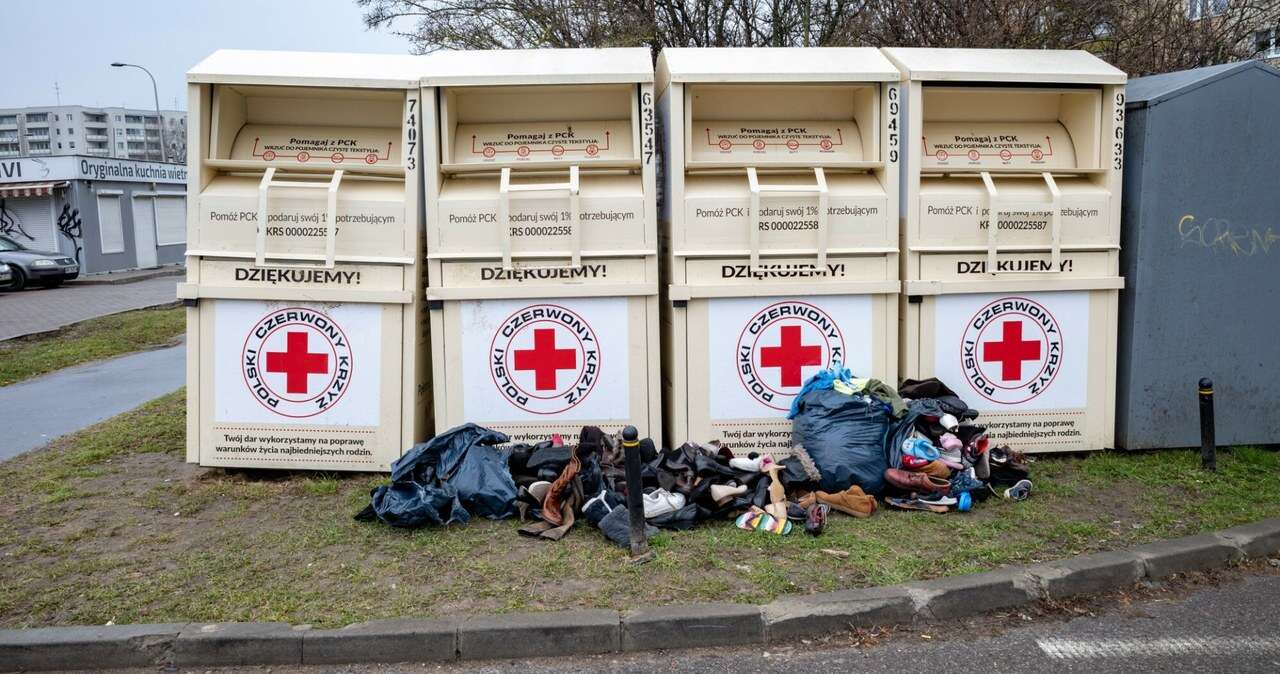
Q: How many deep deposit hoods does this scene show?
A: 4